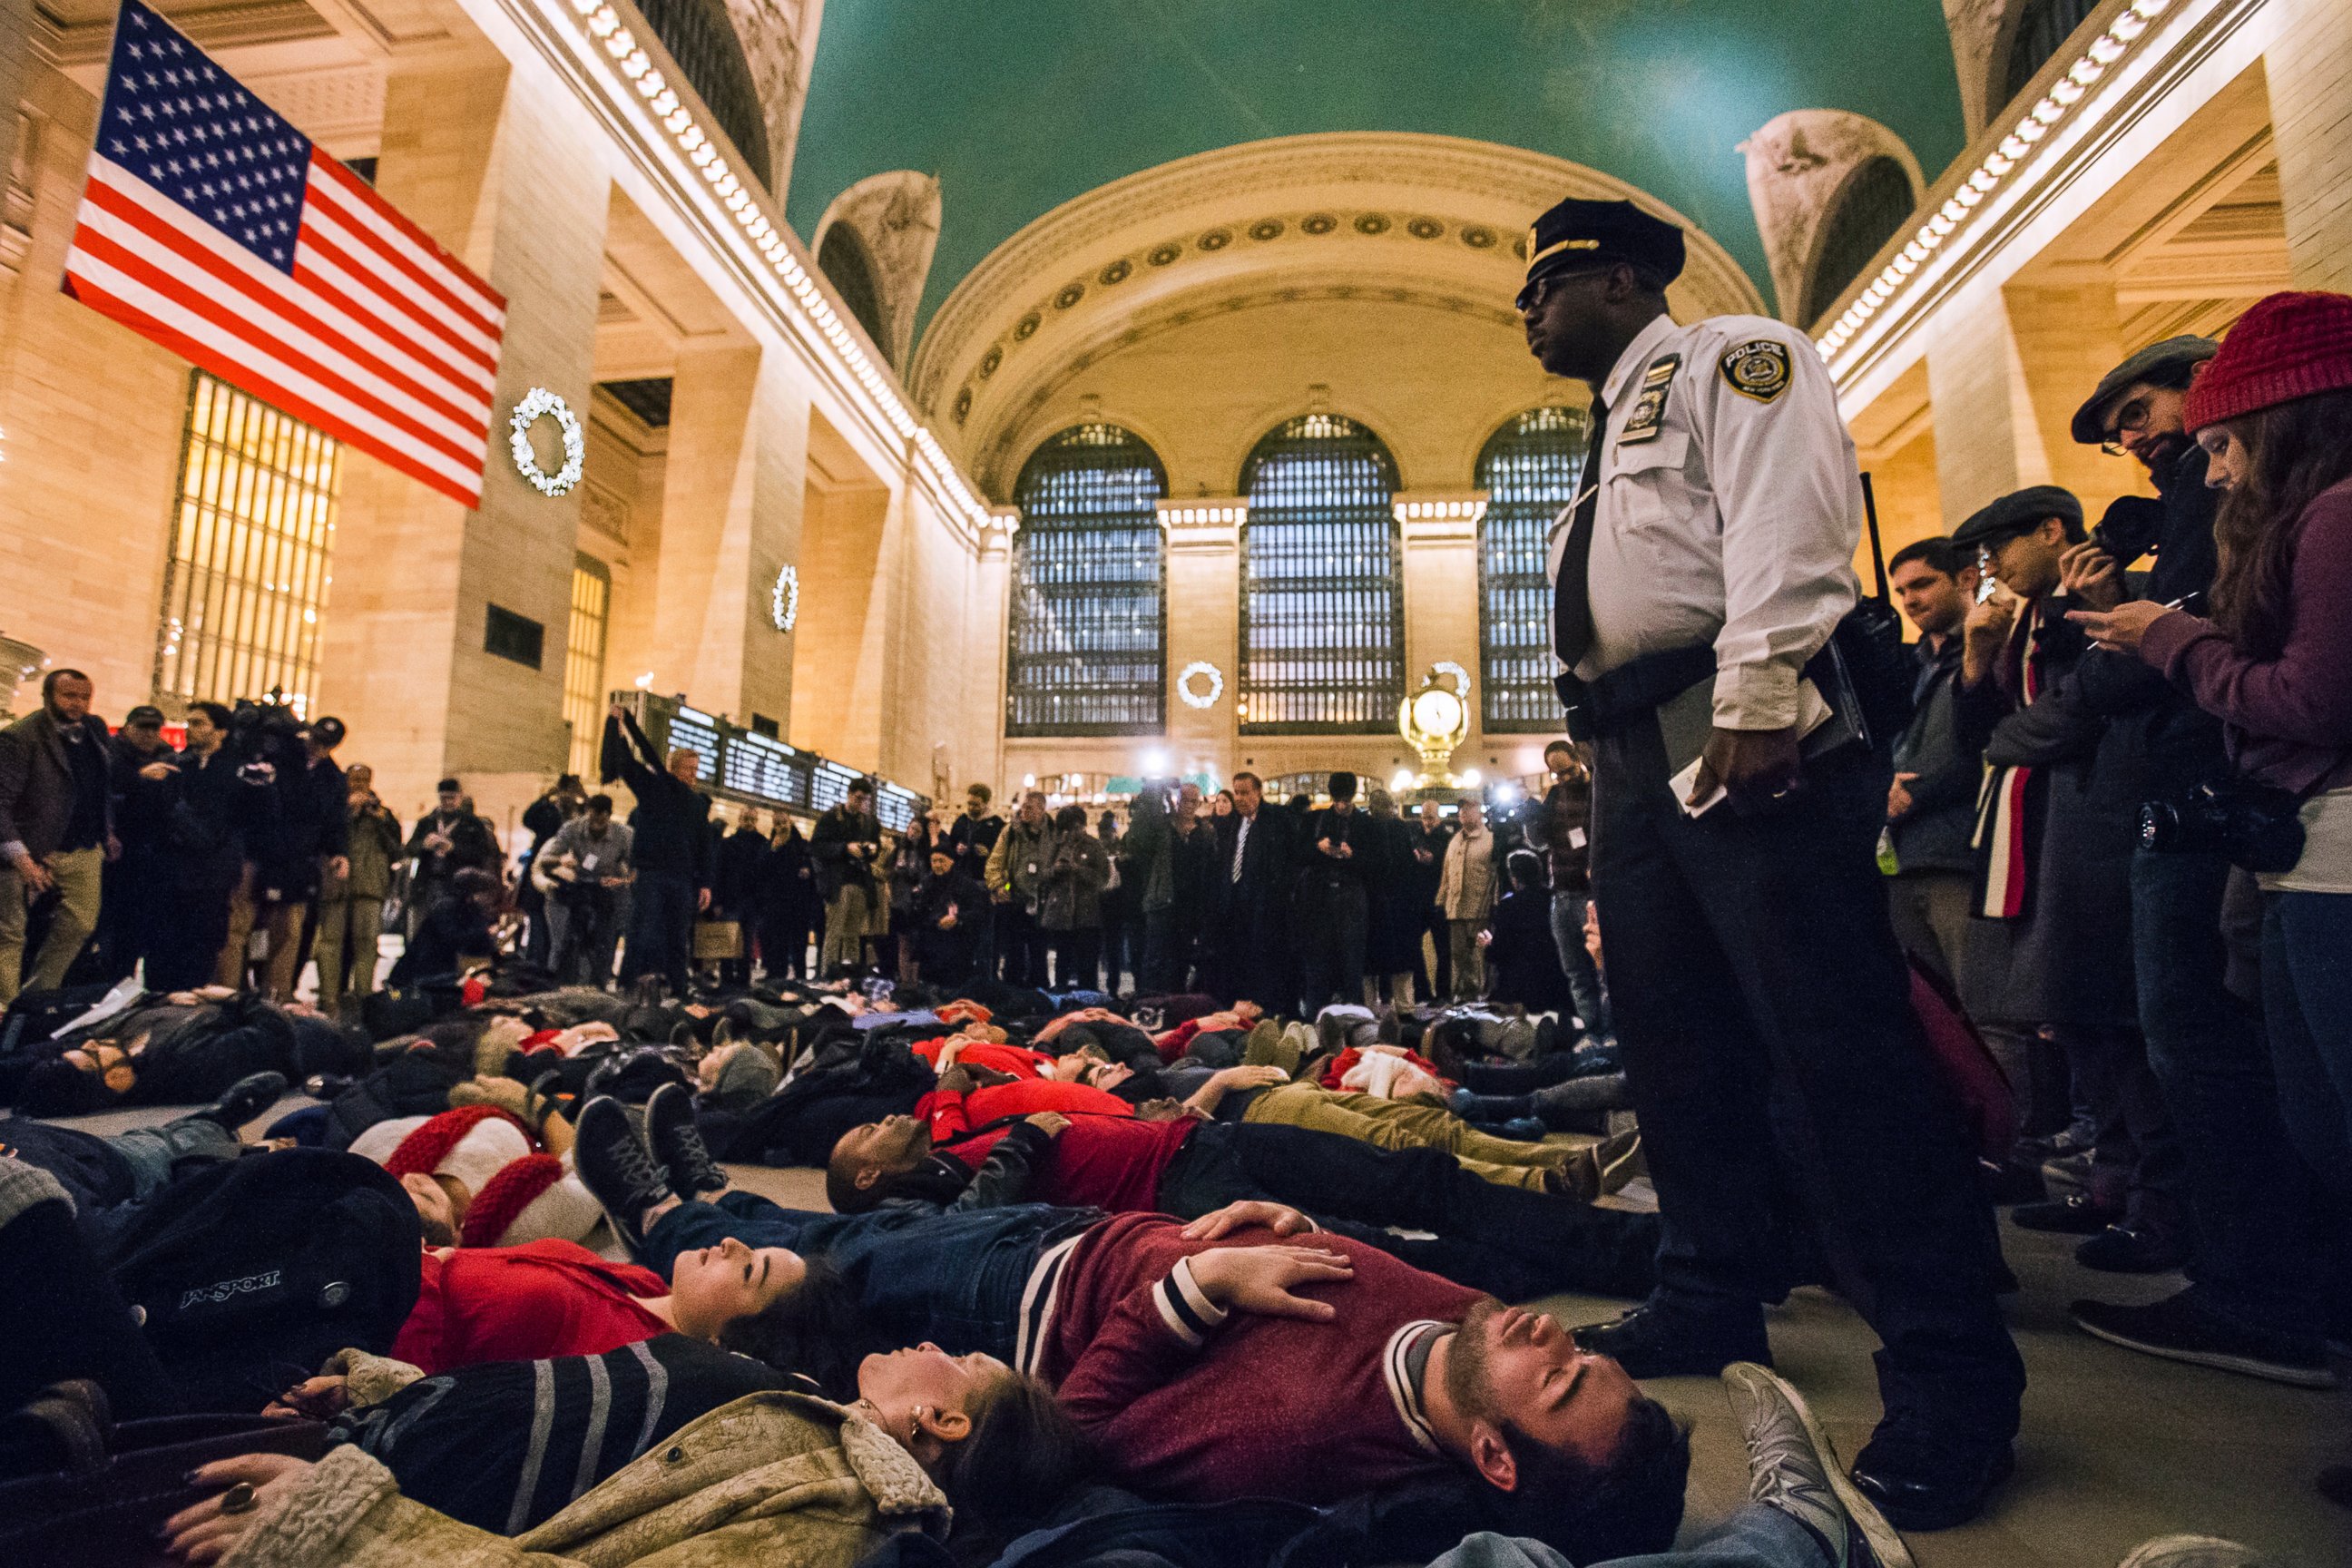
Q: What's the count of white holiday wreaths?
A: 4